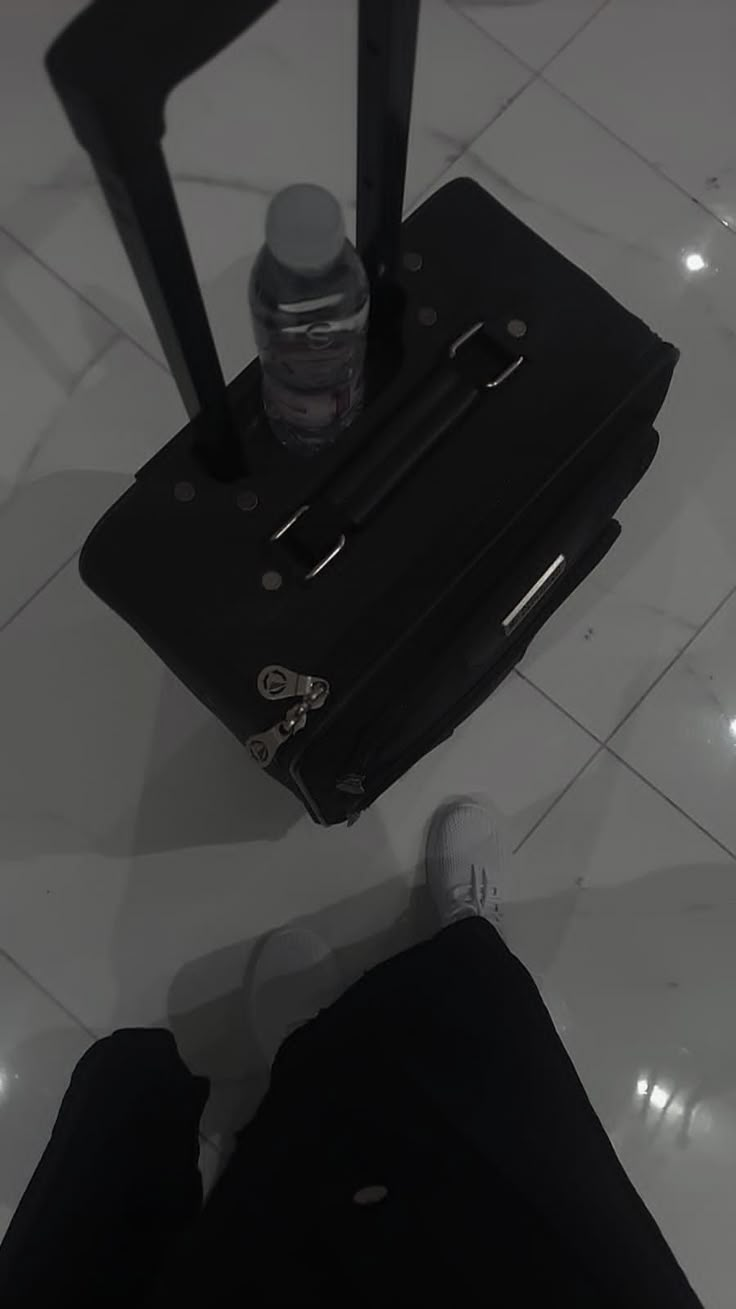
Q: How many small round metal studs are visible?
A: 6